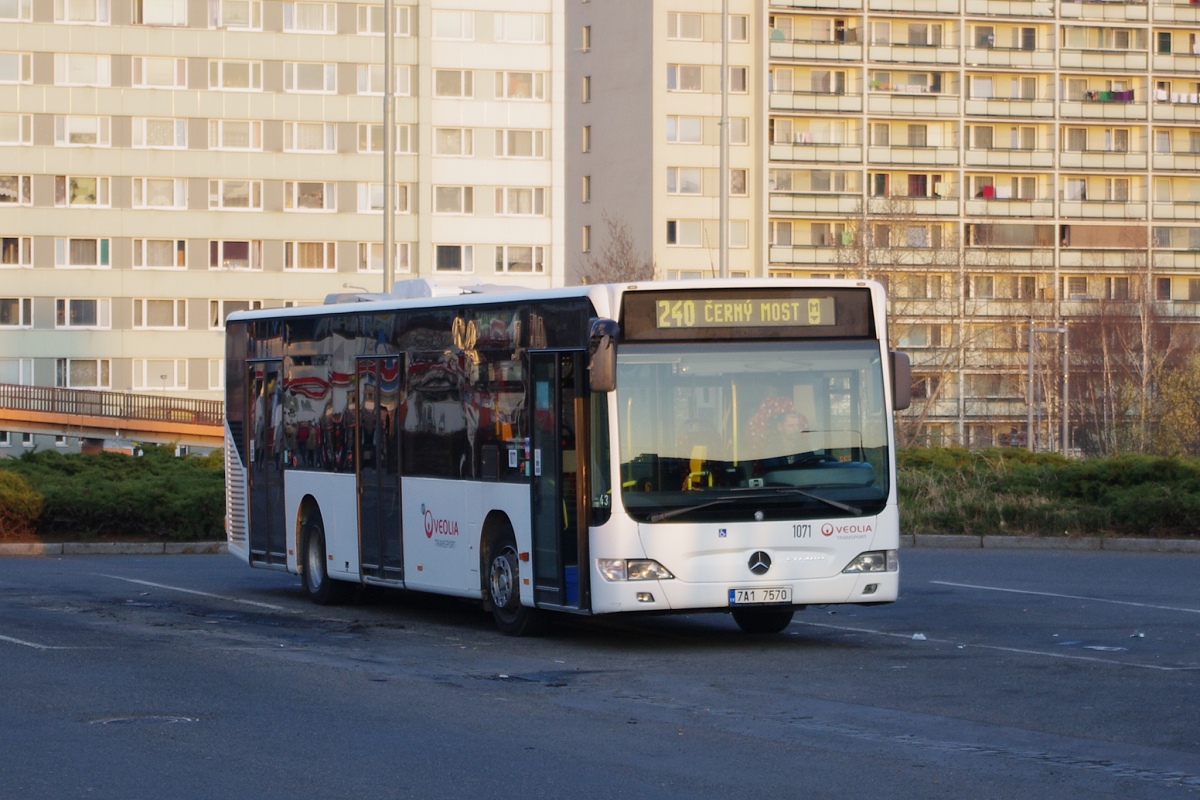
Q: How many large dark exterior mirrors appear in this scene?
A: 2